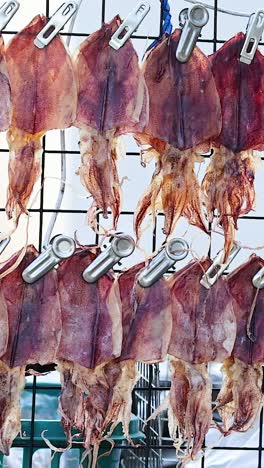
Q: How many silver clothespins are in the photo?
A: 11